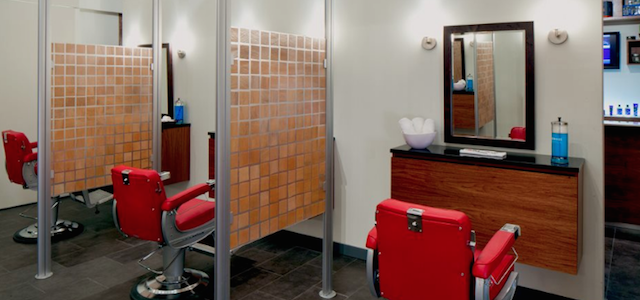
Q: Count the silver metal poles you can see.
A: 4